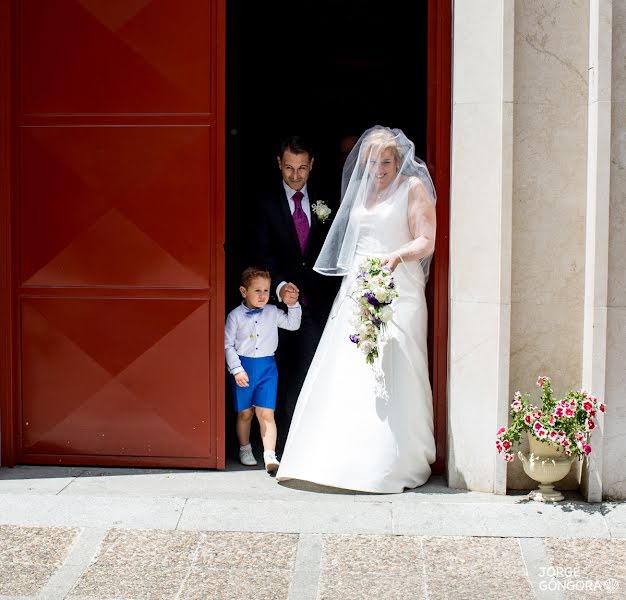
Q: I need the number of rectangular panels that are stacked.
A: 3